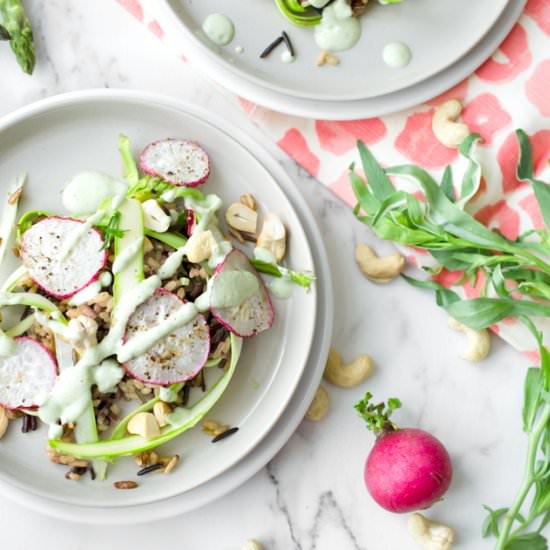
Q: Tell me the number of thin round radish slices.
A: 5